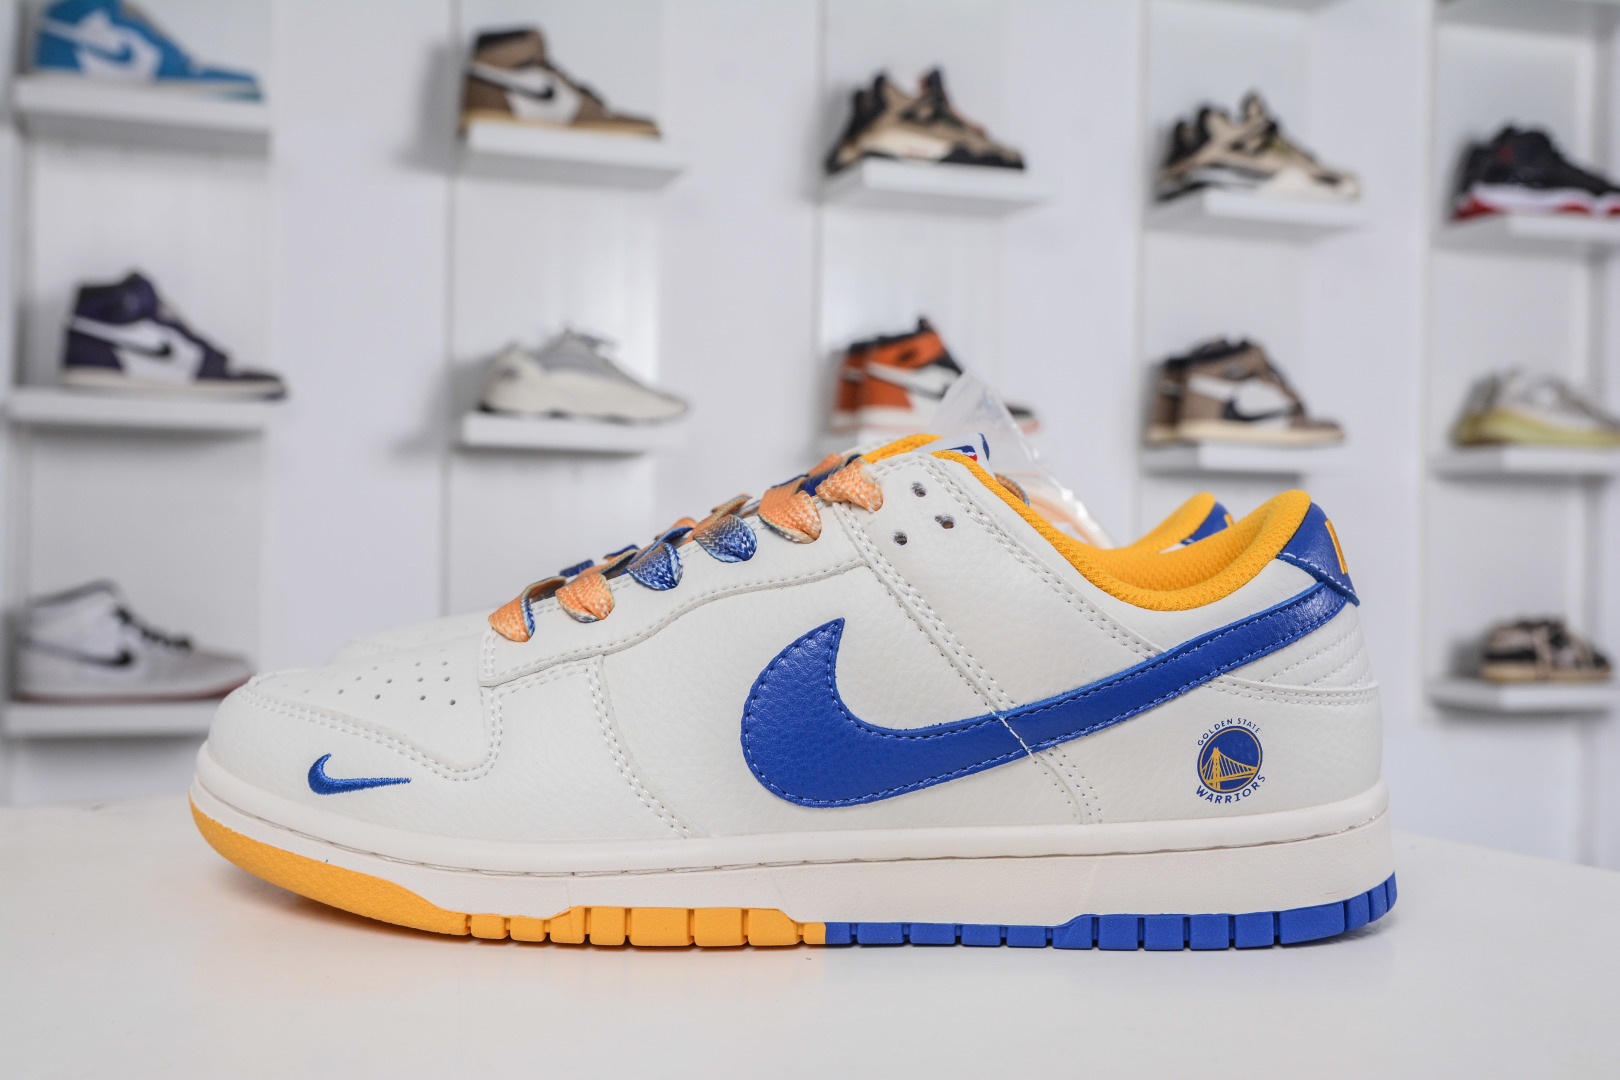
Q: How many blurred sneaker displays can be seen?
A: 12